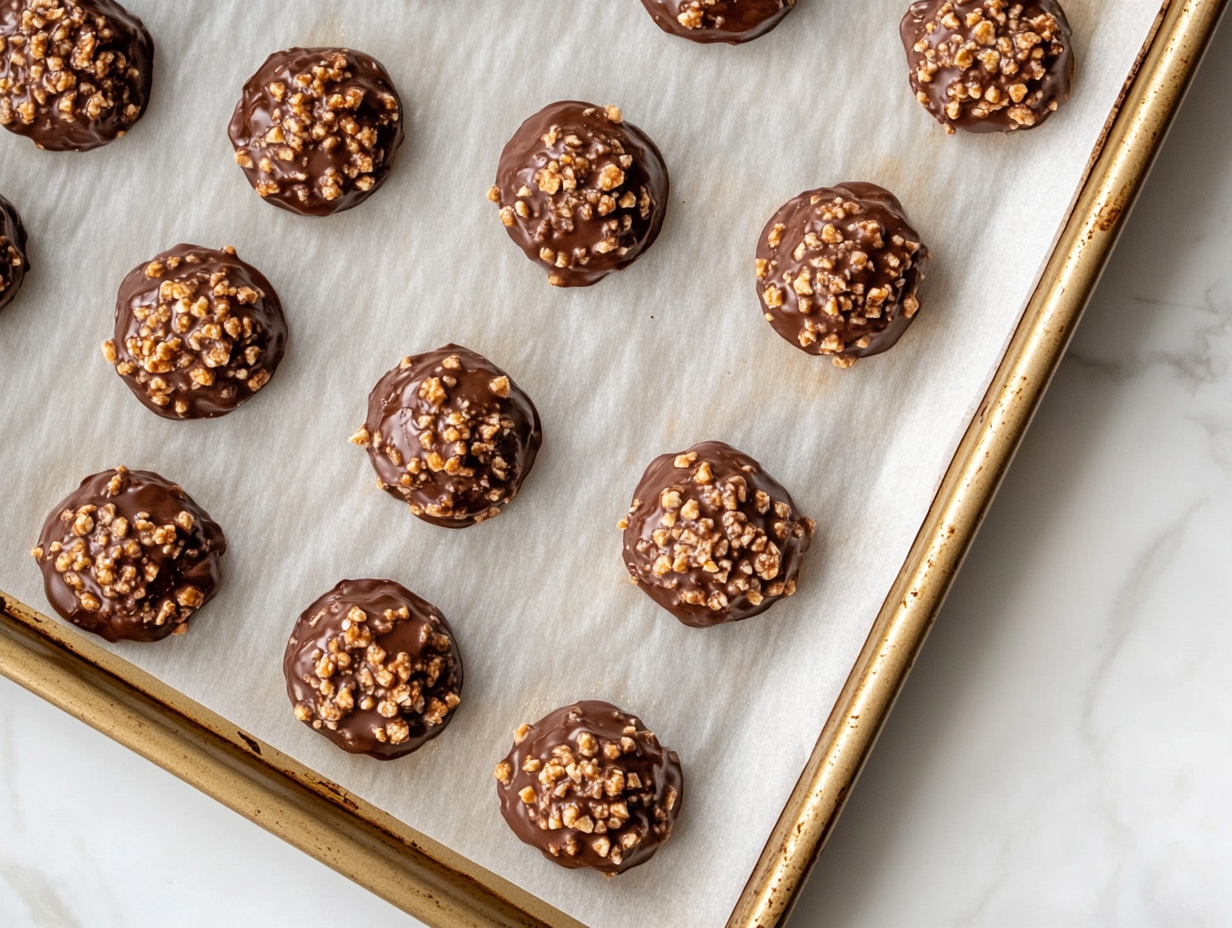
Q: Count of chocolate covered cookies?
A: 13